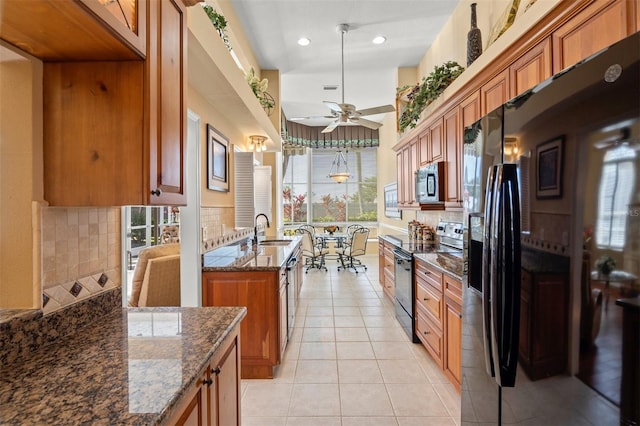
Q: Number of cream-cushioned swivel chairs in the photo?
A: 4